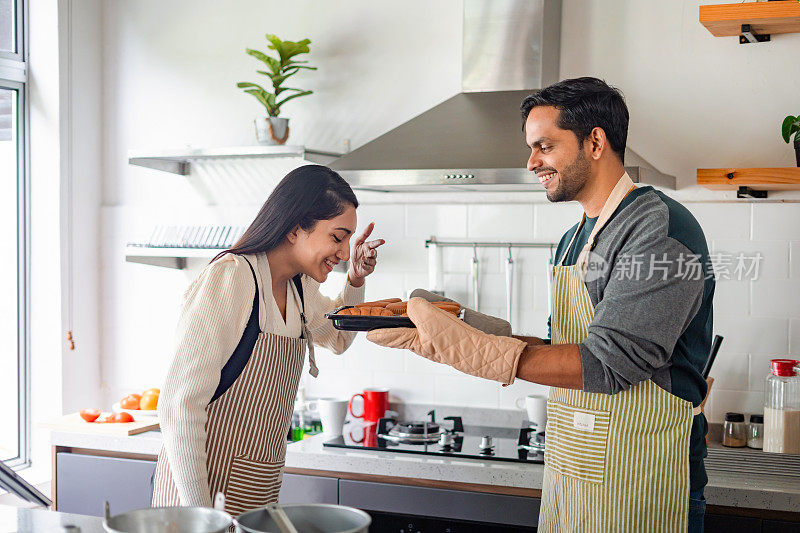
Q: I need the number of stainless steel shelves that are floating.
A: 2